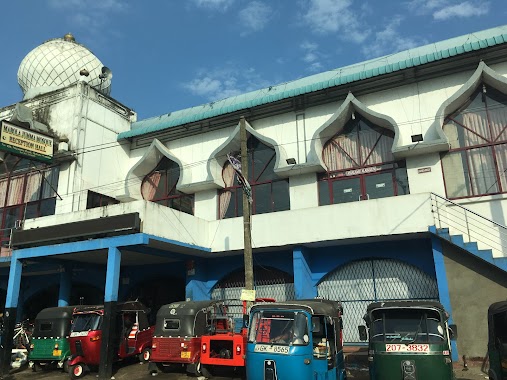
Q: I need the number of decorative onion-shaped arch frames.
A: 4